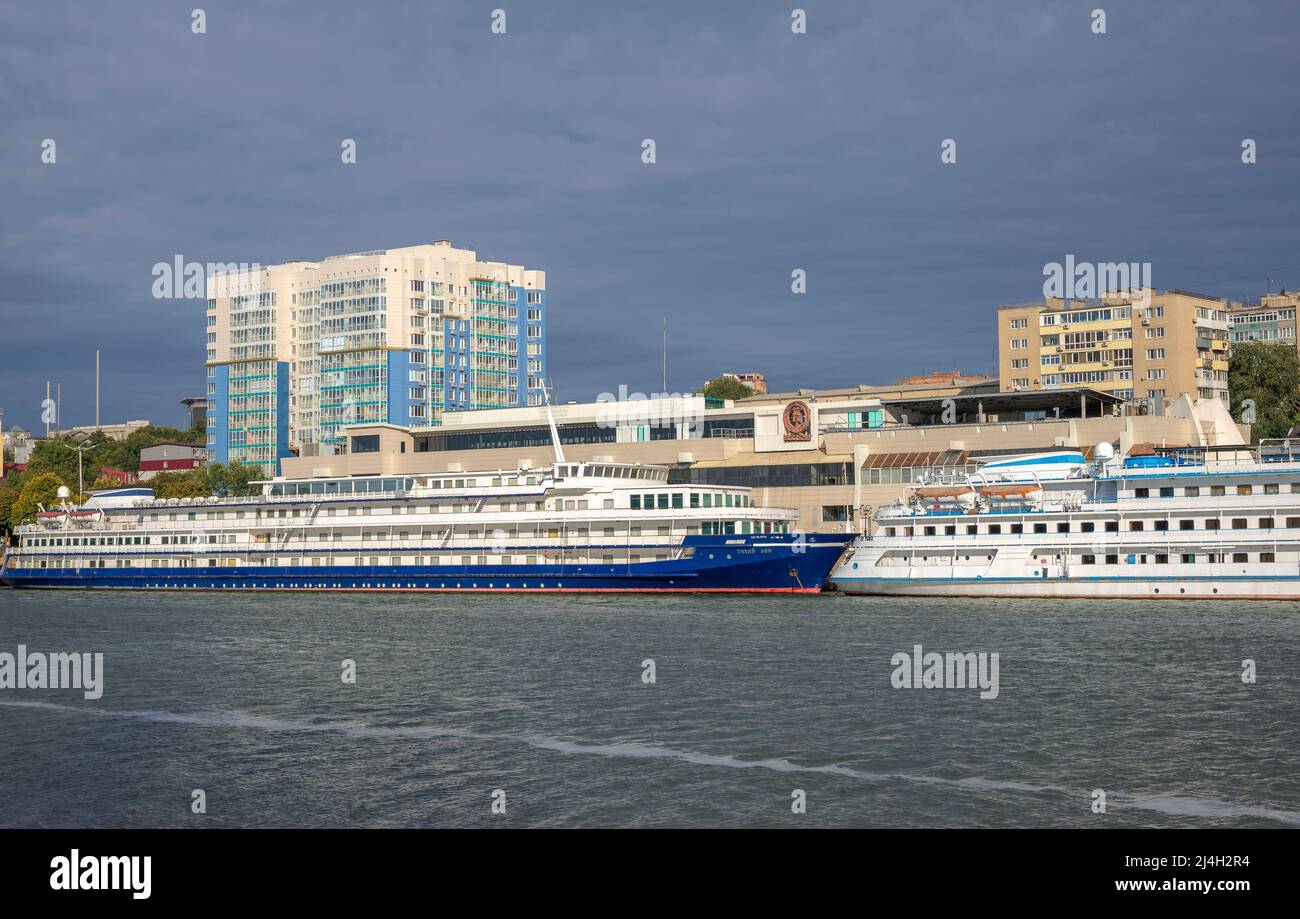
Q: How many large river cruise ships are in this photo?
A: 2